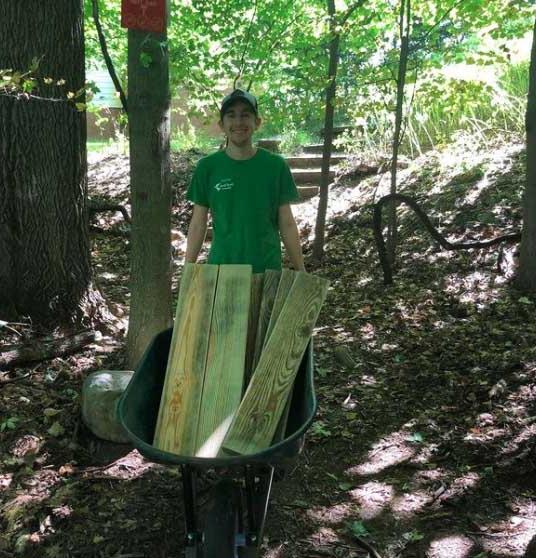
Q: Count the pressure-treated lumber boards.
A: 6